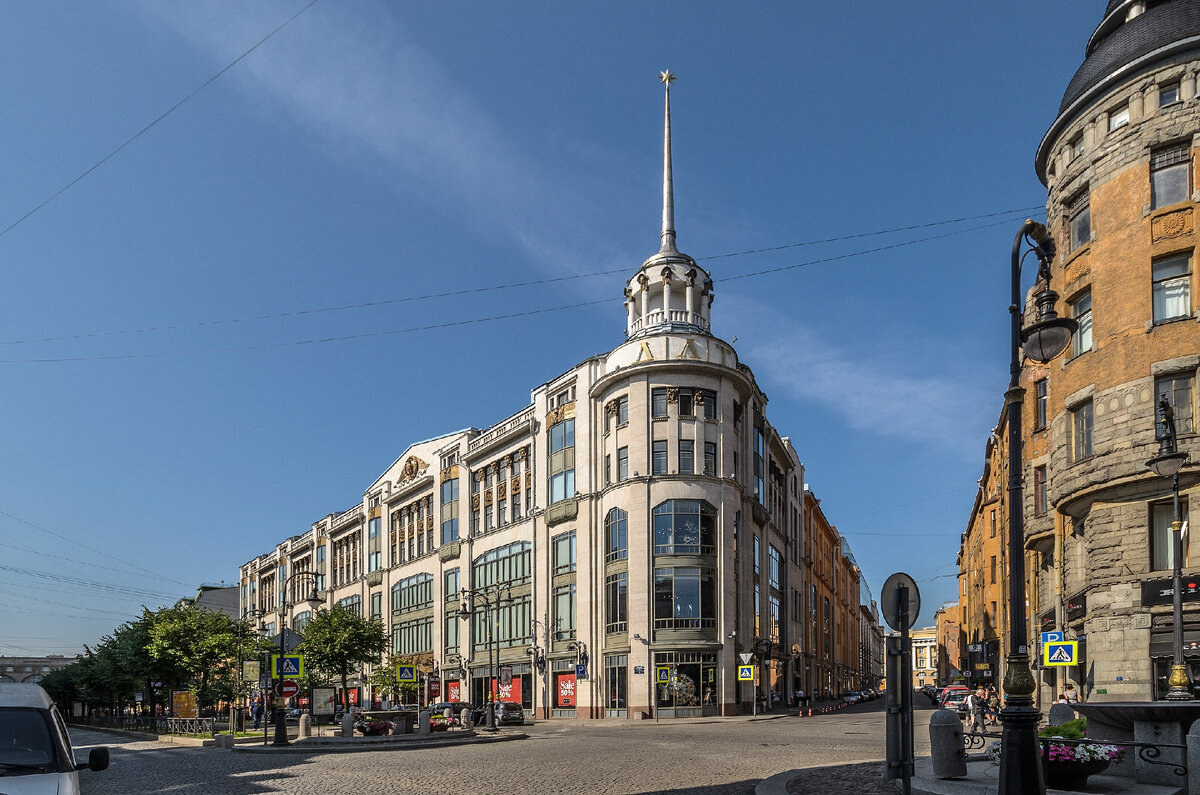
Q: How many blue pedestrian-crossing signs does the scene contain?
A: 5